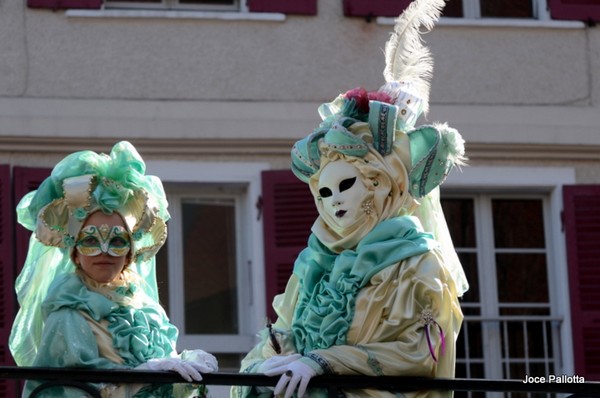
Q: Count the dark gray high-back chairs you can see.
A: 0